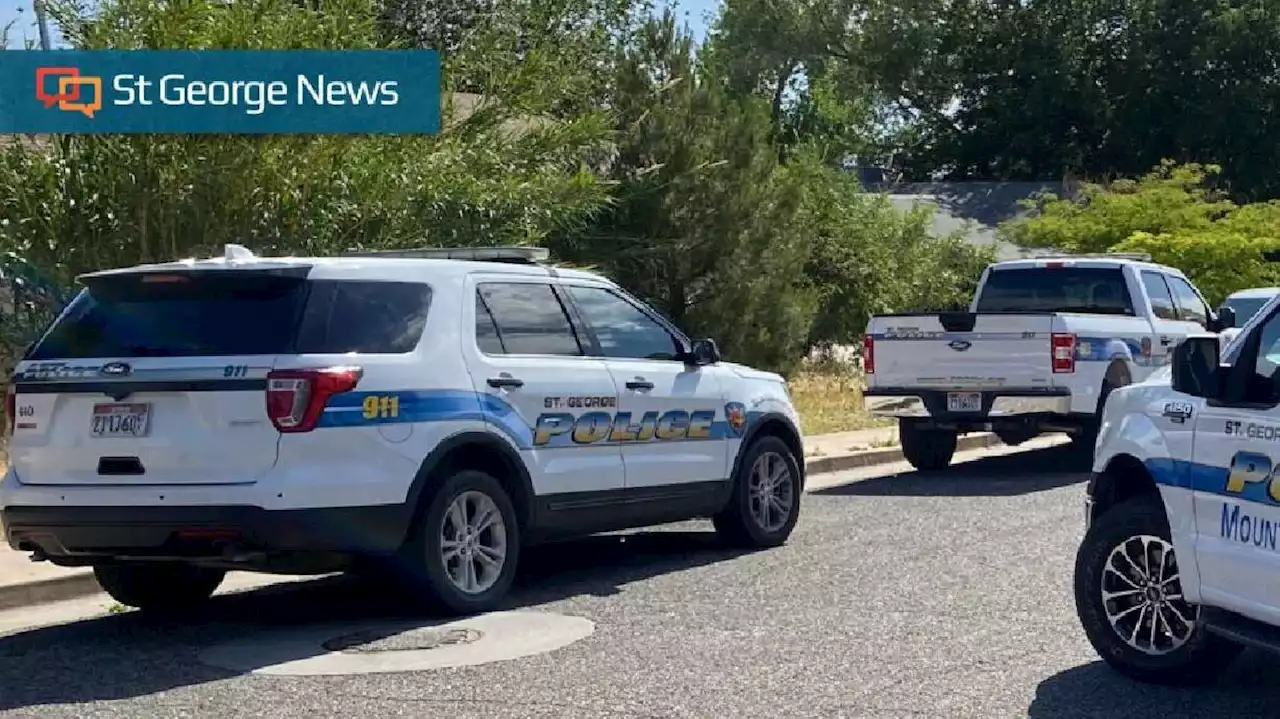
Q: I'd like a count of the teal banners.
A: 1